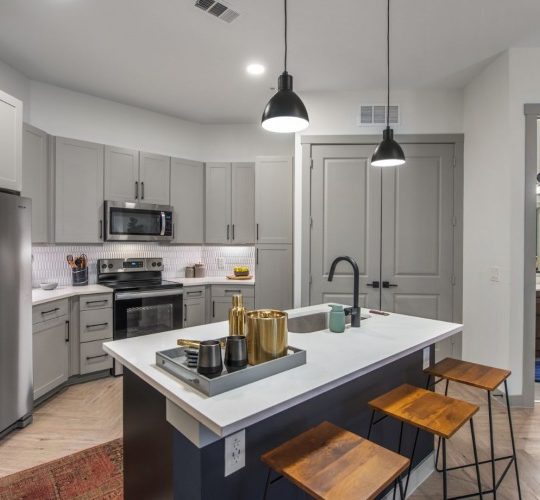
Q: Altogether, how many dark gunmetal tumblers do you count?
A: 2